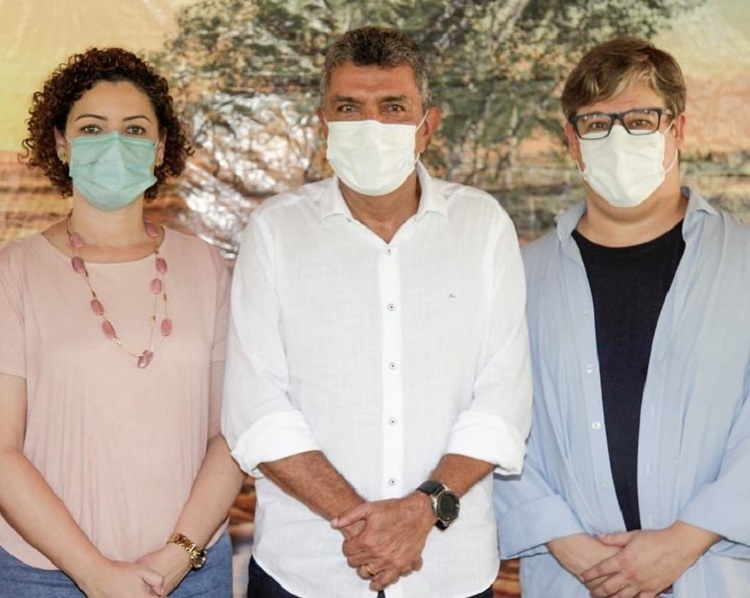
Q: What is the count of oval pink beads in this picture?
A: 9